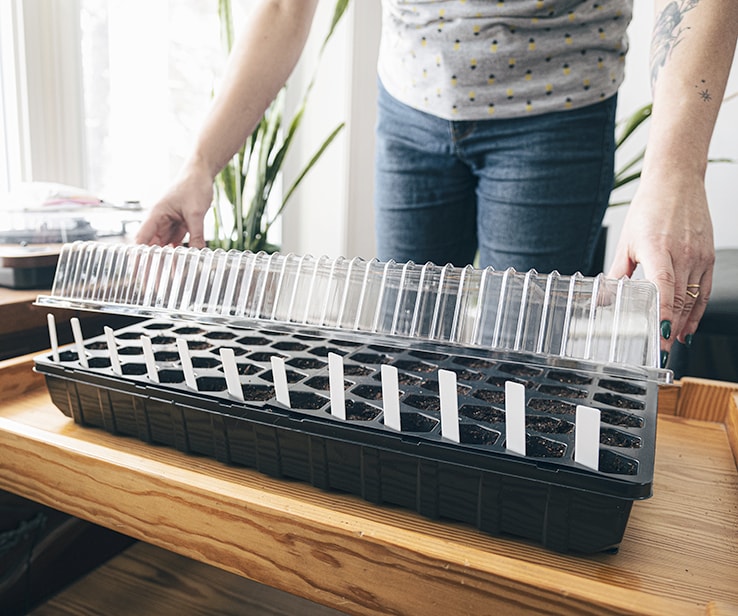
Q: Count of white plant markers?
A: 12